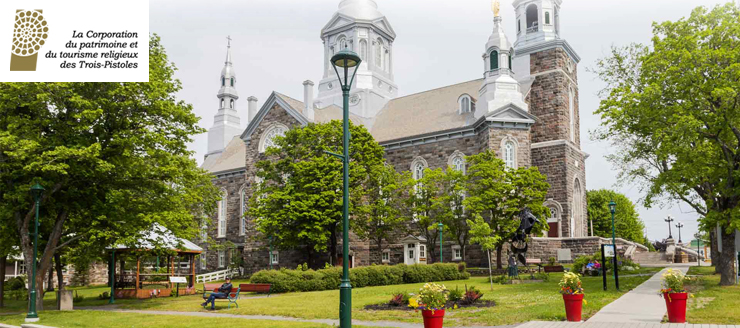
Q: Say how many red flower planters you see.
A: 3